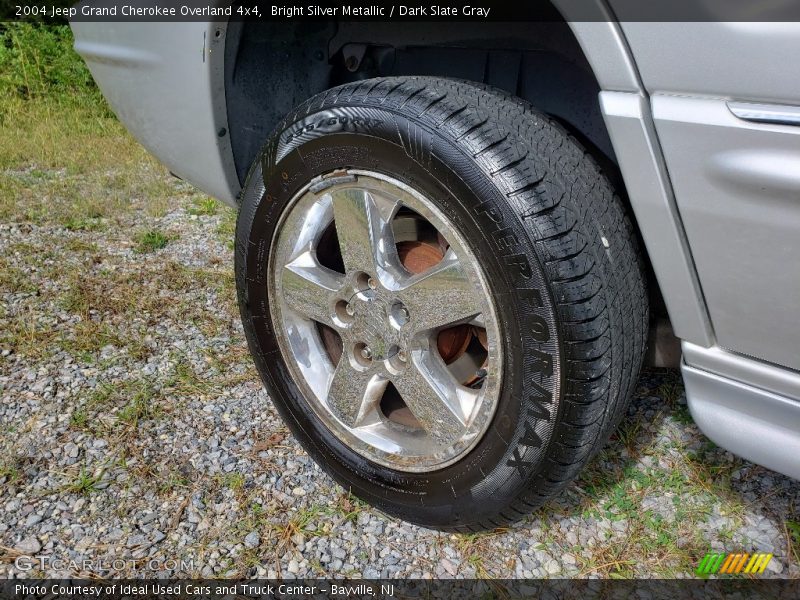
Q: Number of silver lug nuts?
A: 5